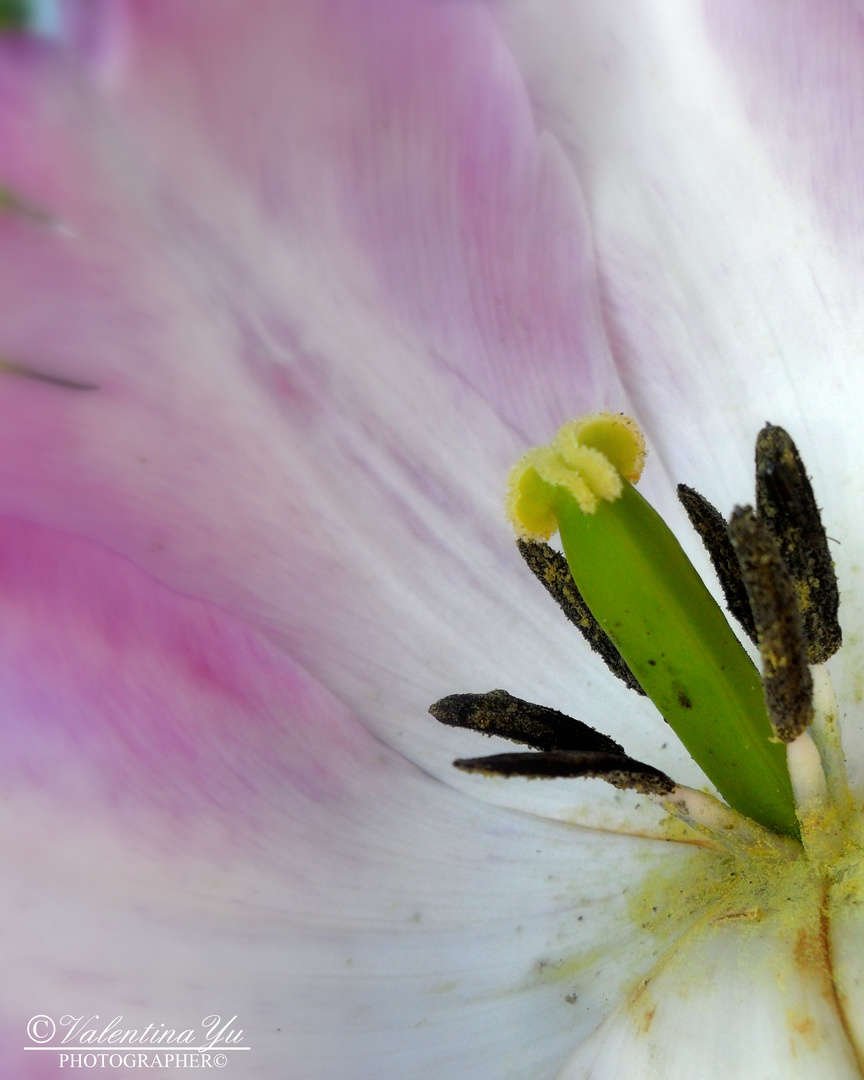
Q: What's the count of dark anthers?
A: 6